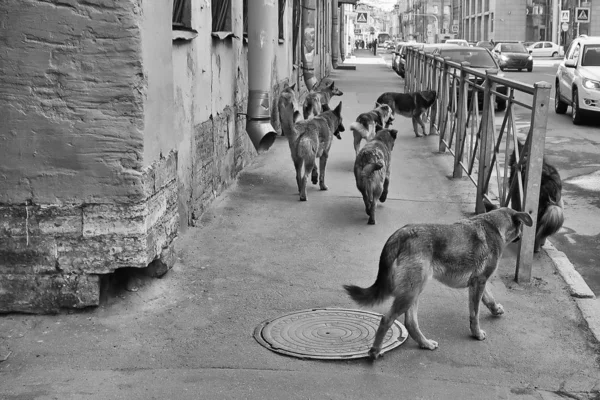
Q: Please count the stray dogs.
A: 8